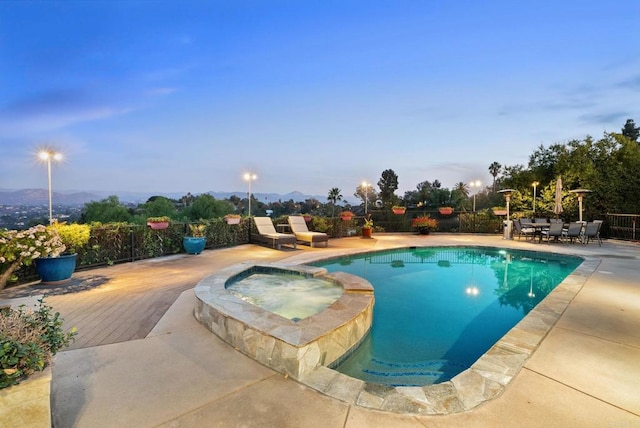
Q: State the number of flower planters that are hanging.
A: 7